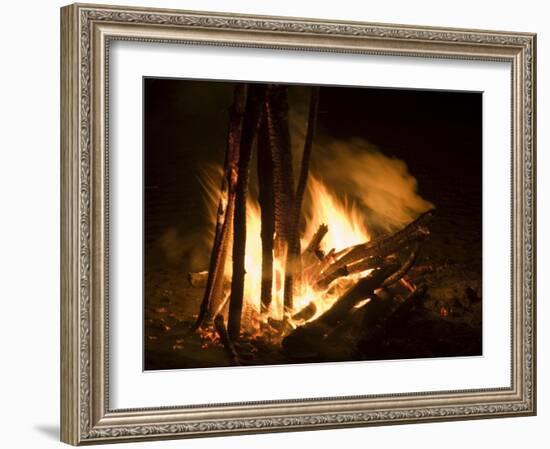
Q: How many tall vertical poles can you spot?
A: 5